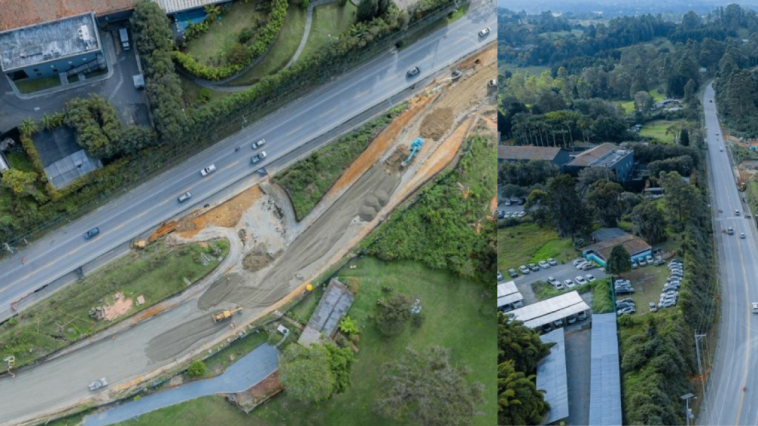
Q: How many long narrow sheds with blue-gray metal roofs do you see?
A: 2